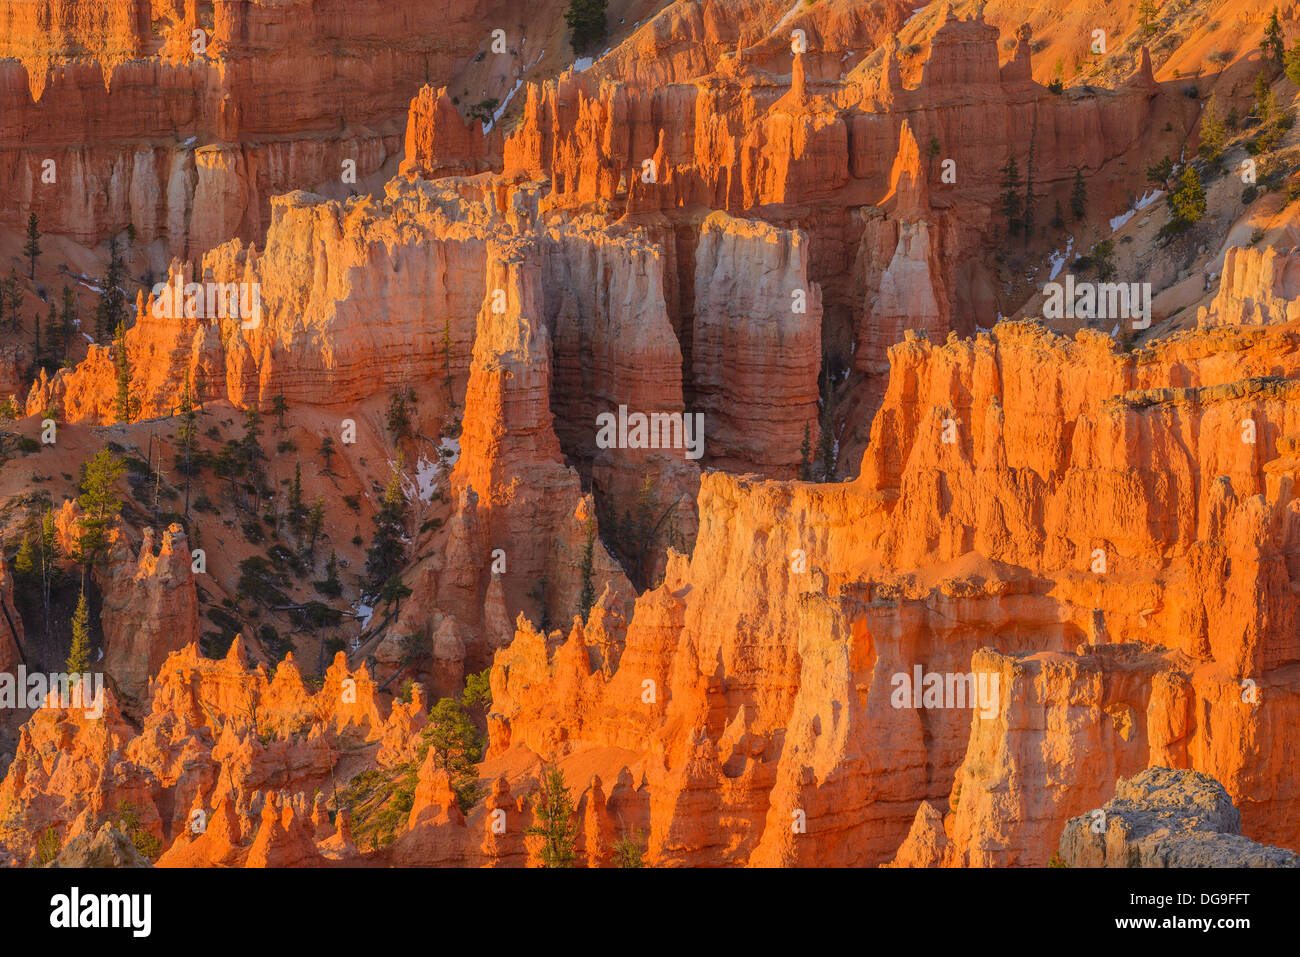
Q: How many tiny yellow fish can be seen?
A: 0